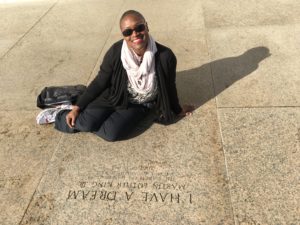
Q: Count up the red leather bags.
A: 0